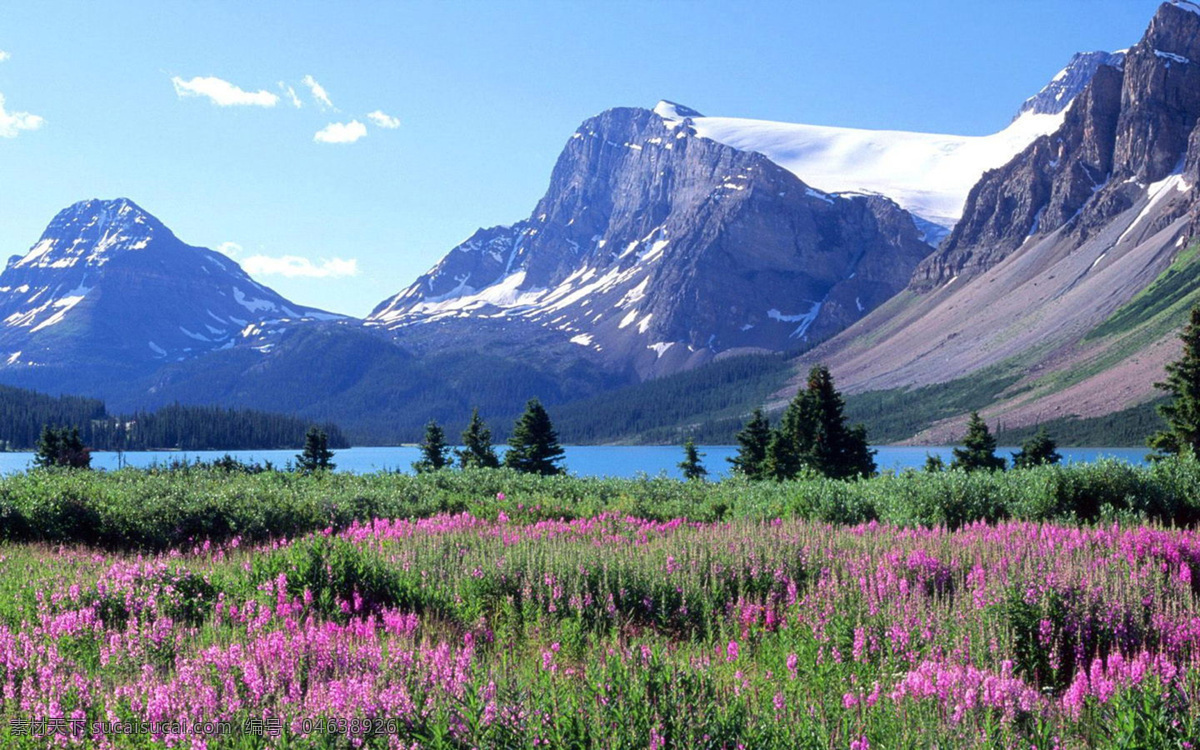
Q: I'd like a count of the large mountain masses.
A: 3